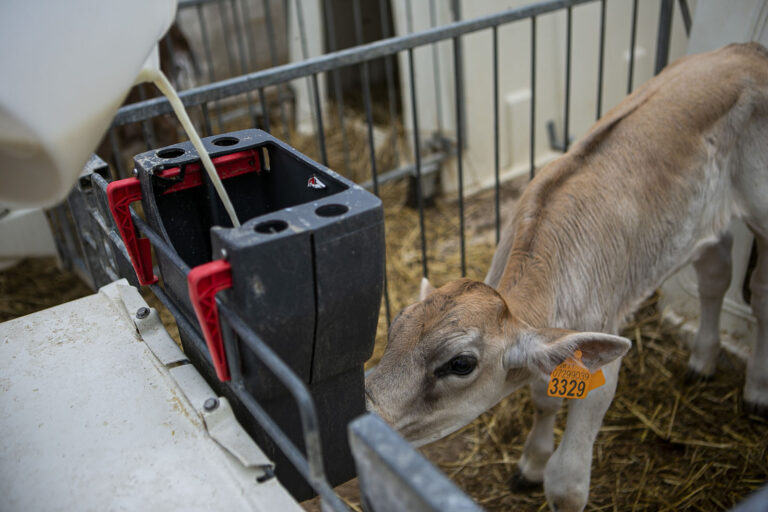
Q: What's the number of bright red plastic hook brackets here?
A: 2